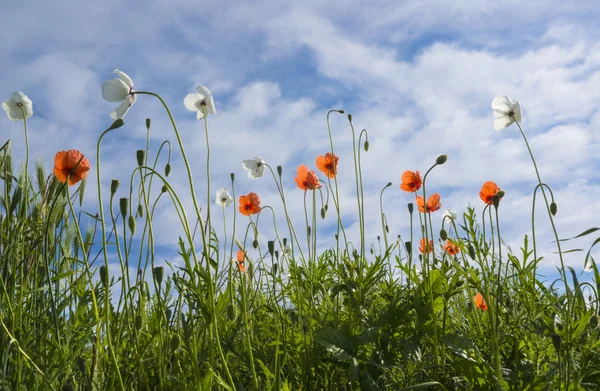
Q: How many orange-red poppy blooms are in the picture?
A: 11